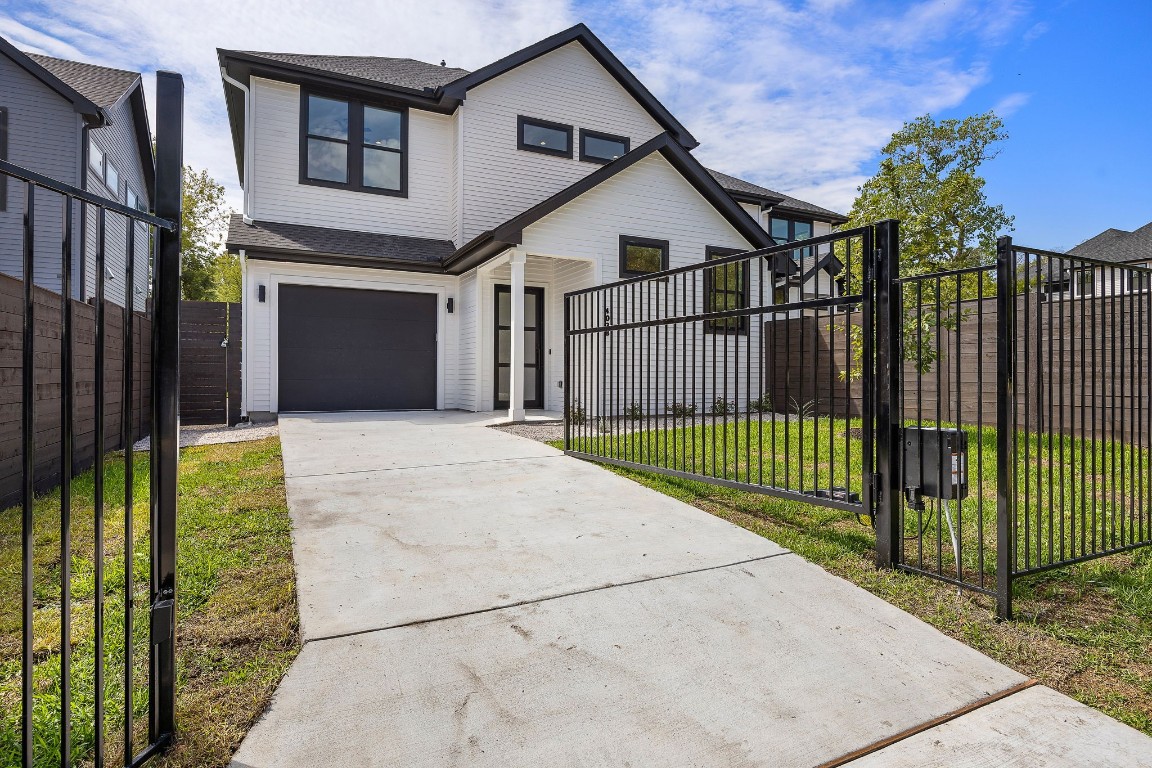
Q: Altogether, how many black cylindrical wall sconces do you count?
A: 2